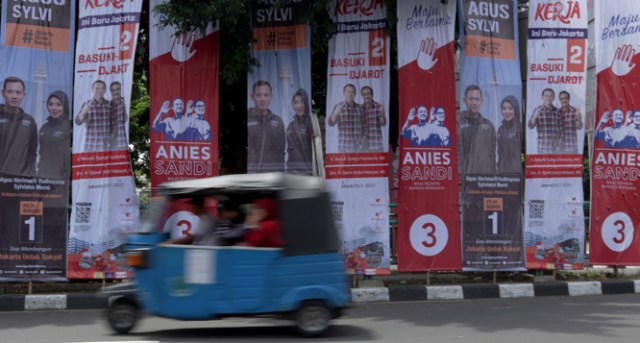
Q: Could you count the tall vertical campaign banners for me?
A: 9